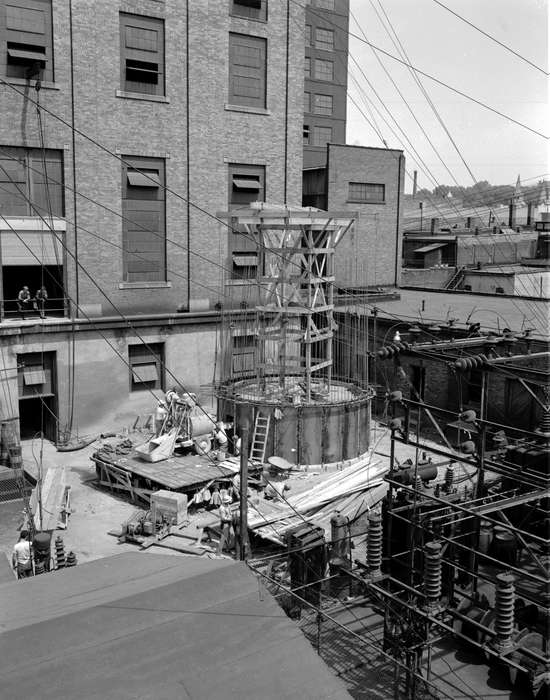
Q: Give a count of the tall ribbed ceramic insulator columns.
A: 3